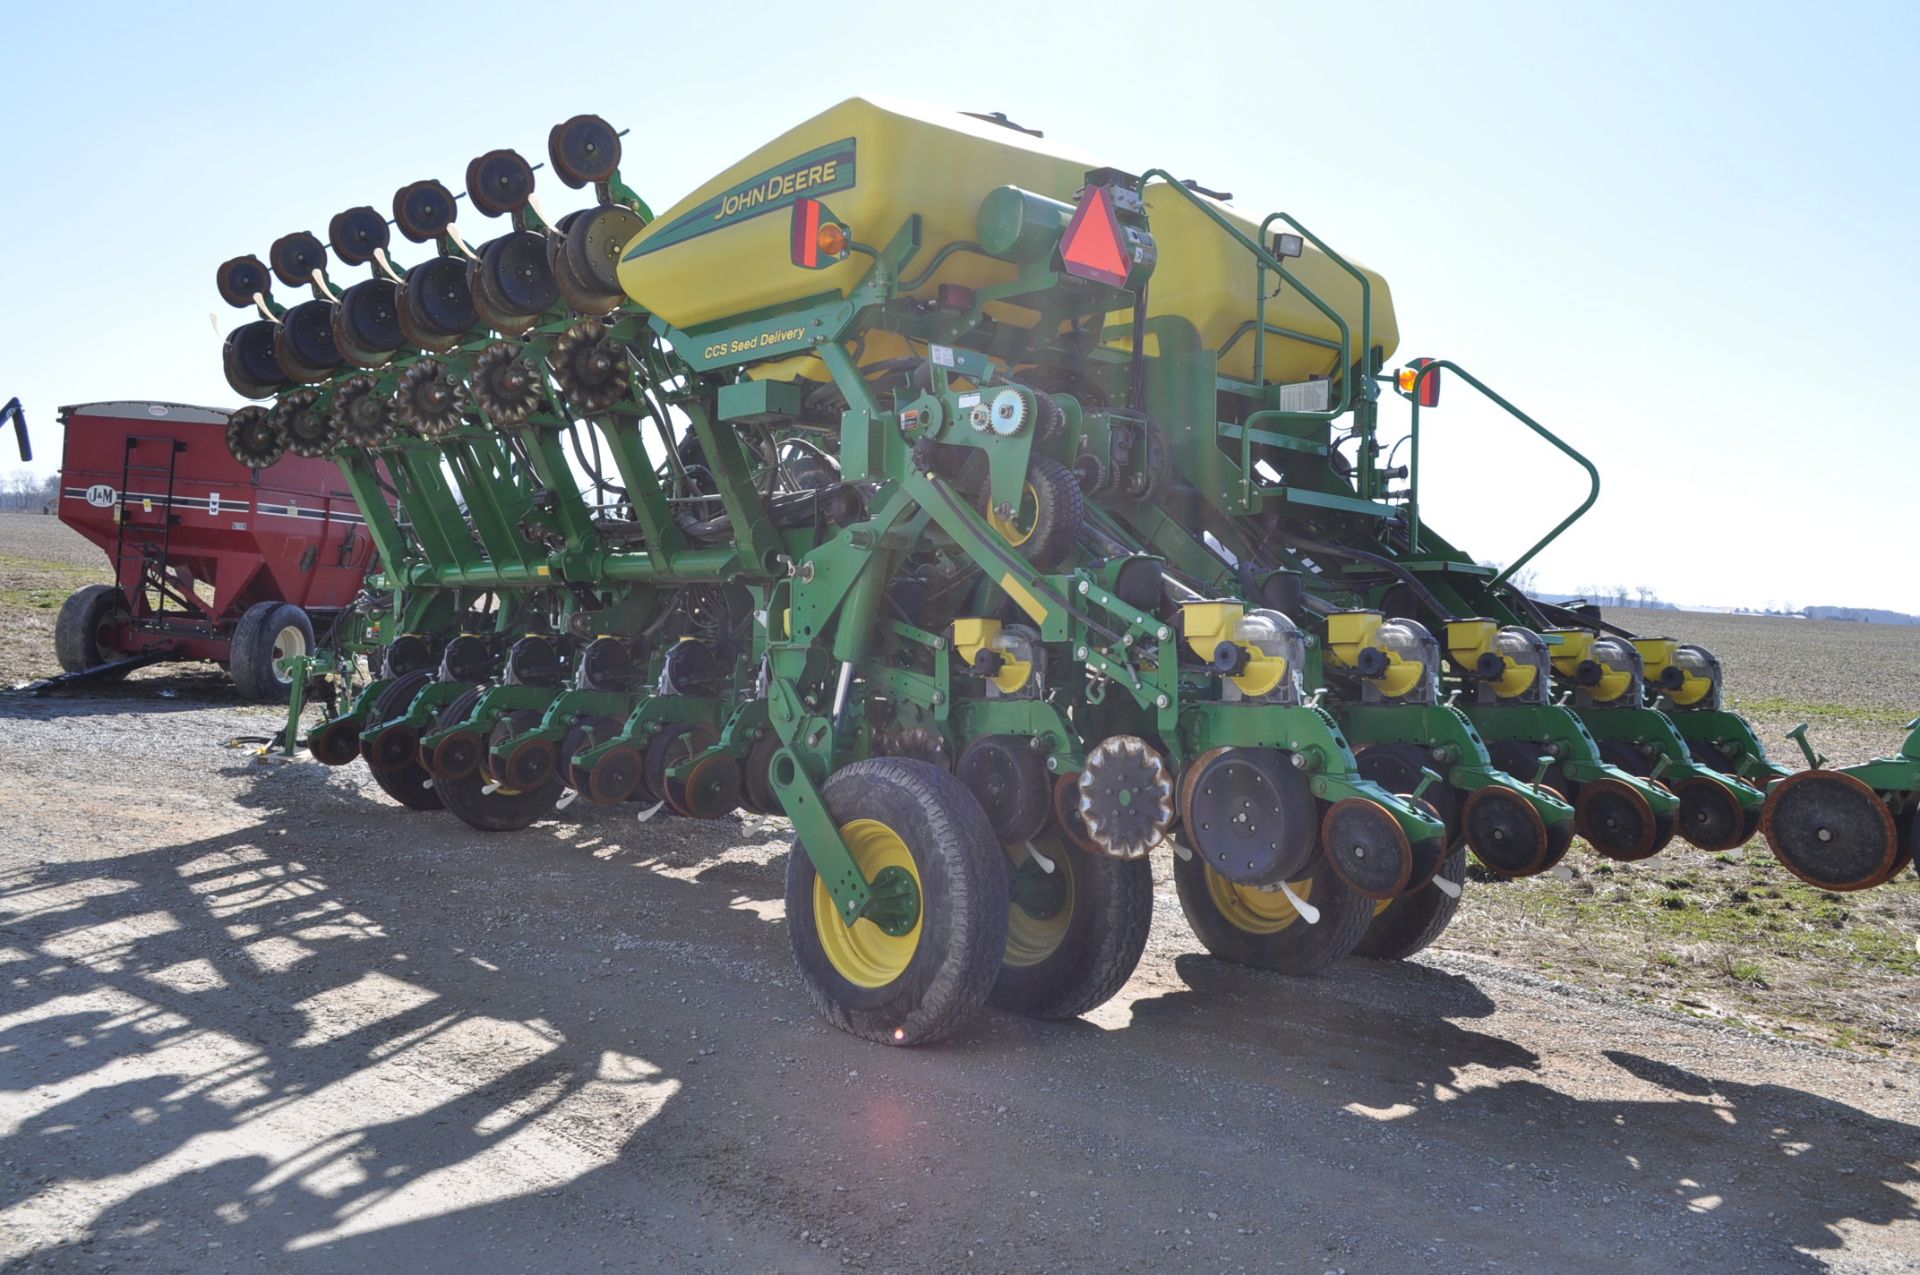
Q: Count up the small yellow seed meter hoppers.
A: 6